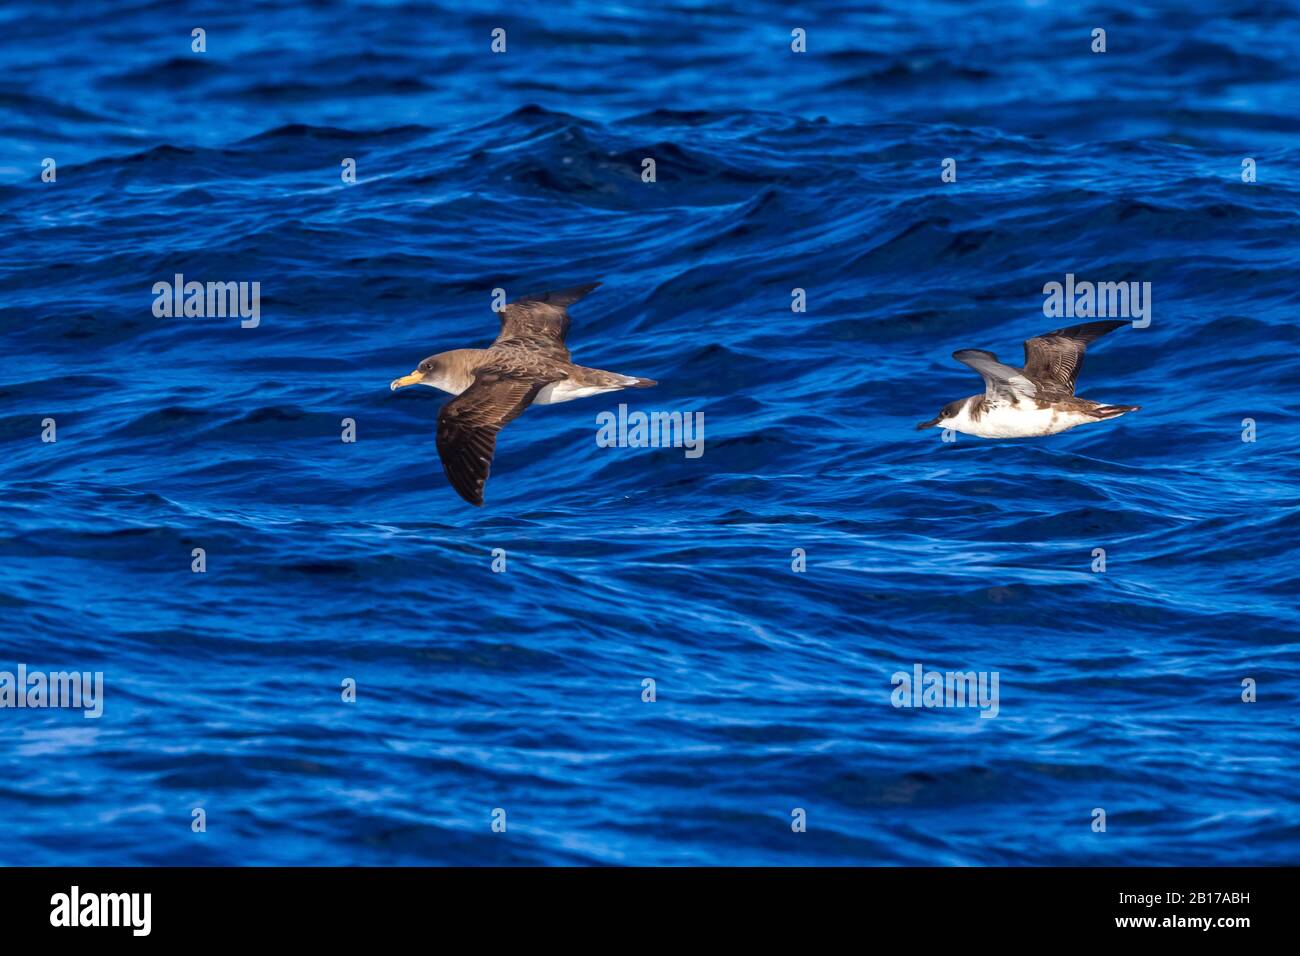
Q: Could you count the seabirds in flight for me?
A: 2